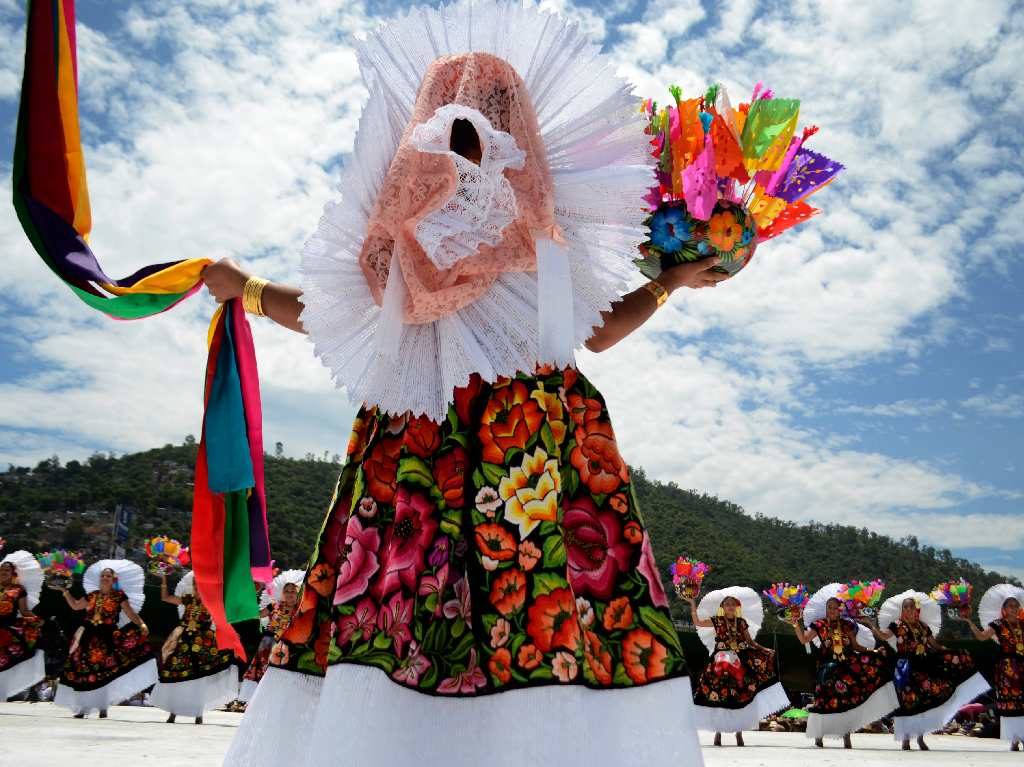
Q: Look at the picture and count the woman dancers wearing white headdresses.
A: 9